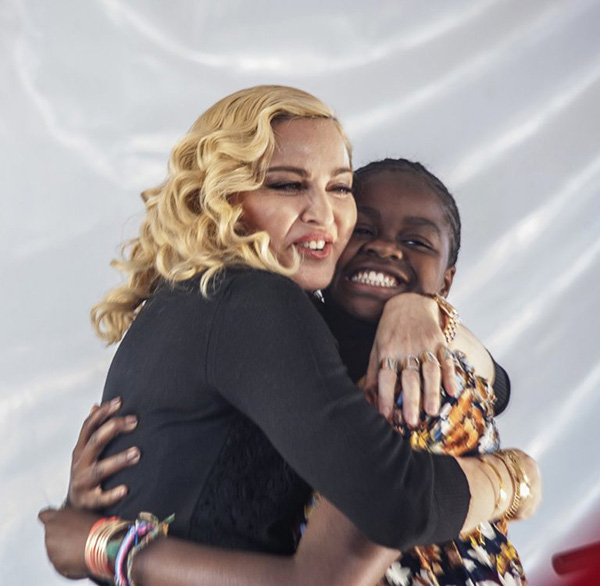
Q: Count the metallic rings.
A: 4